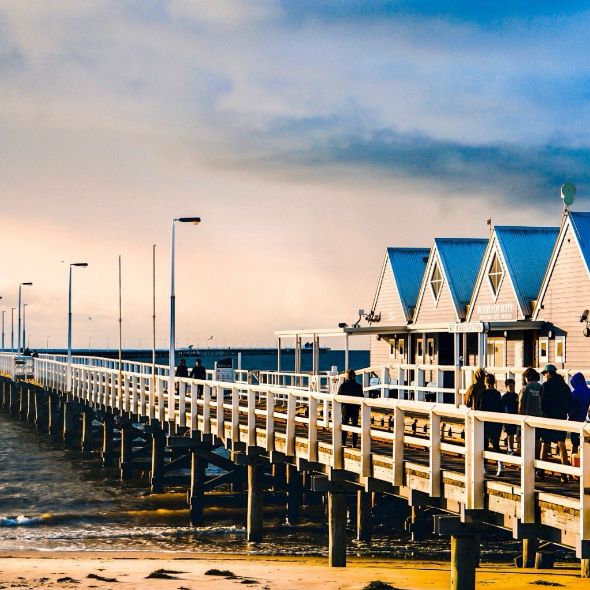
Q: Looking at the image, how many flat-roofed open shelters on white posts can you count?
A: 1